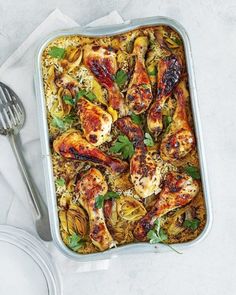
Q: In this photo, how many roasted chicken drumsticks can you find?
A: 9